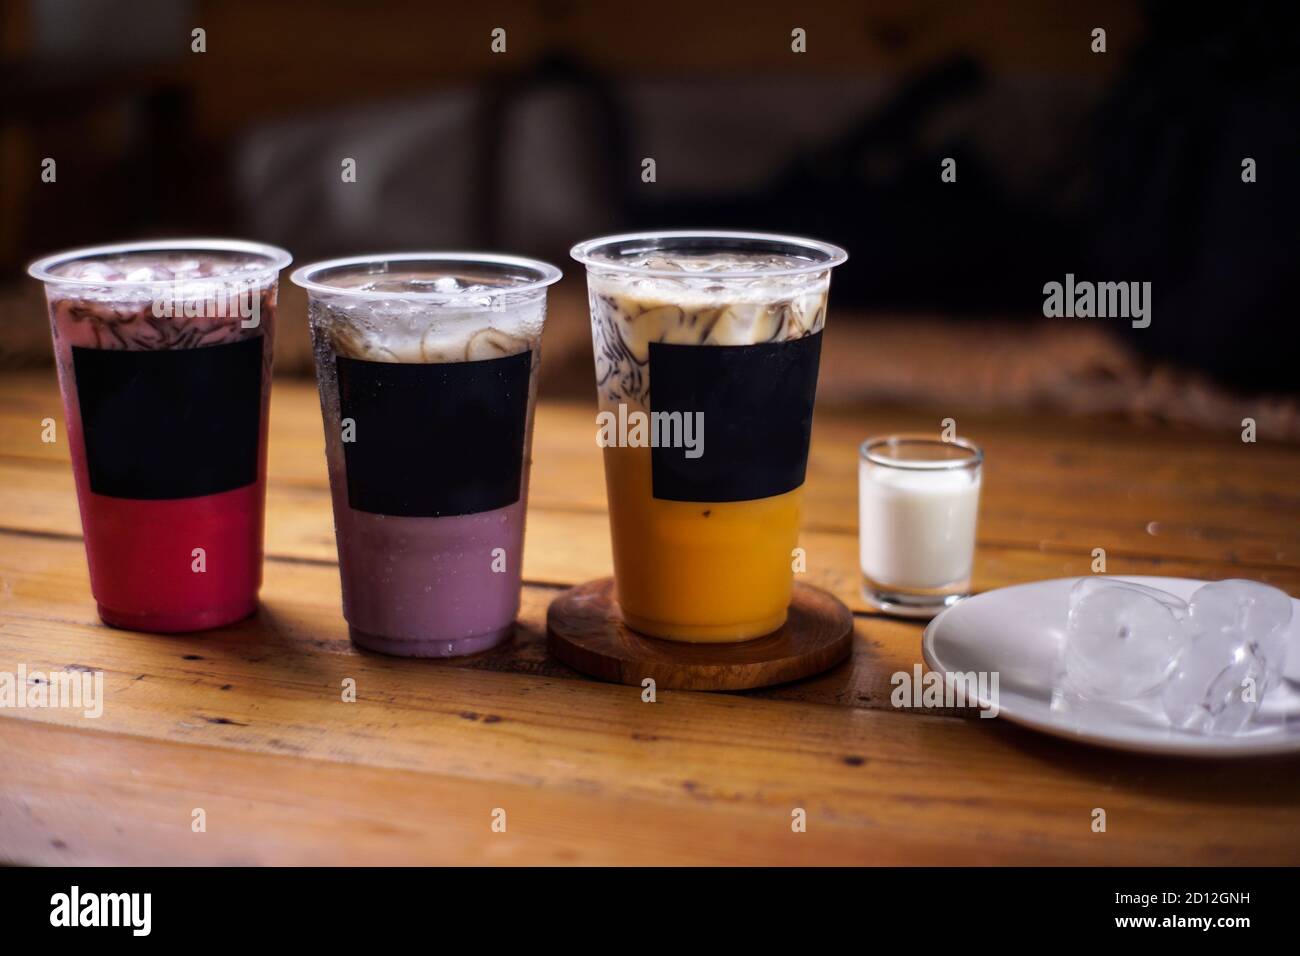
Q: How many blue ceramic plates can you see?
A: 0